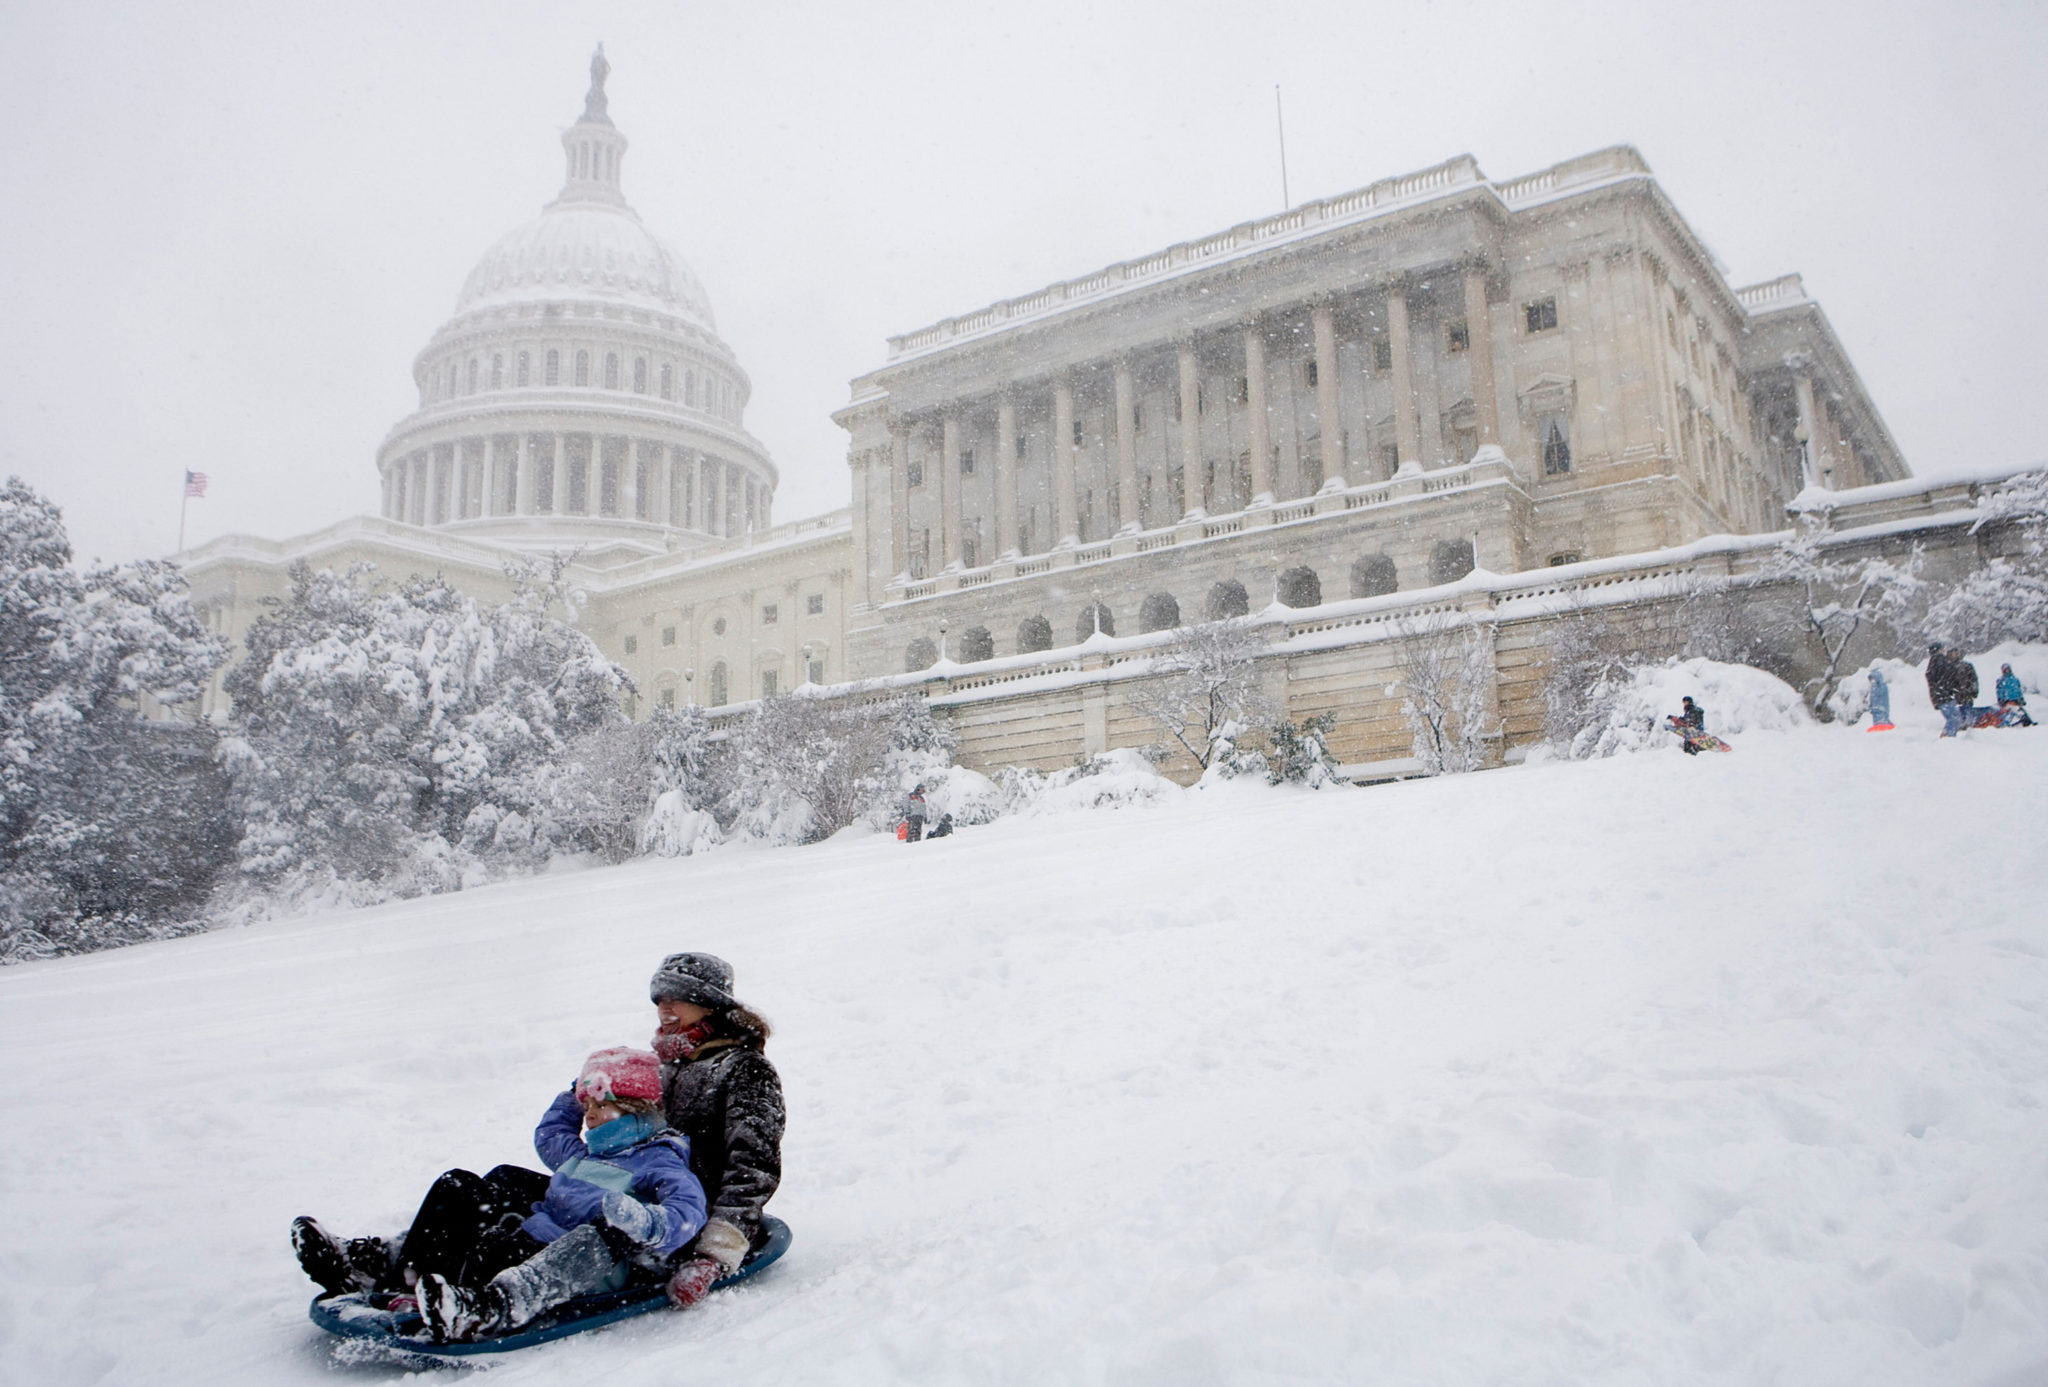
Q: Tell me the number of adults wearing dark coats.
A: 3